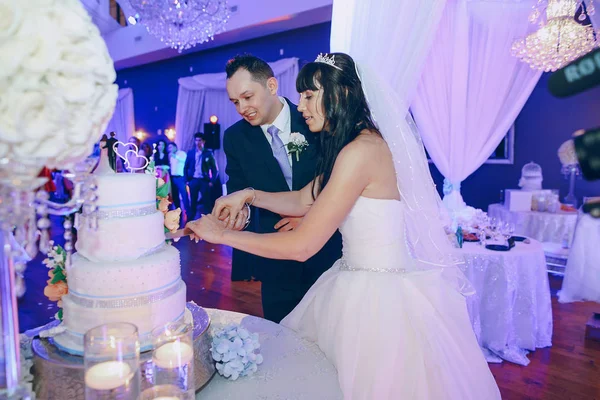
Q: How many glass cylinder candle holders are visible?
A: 3